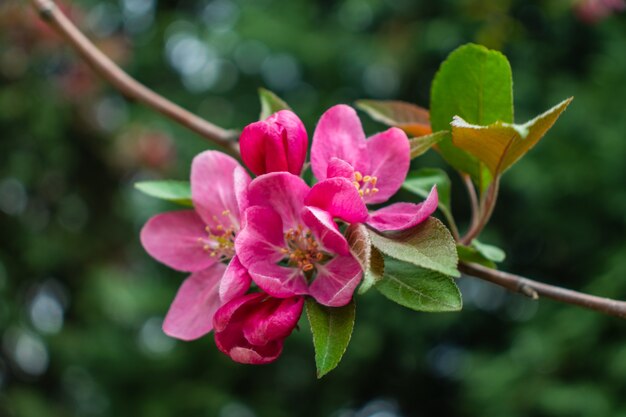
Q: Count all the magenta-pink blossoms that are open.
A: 3